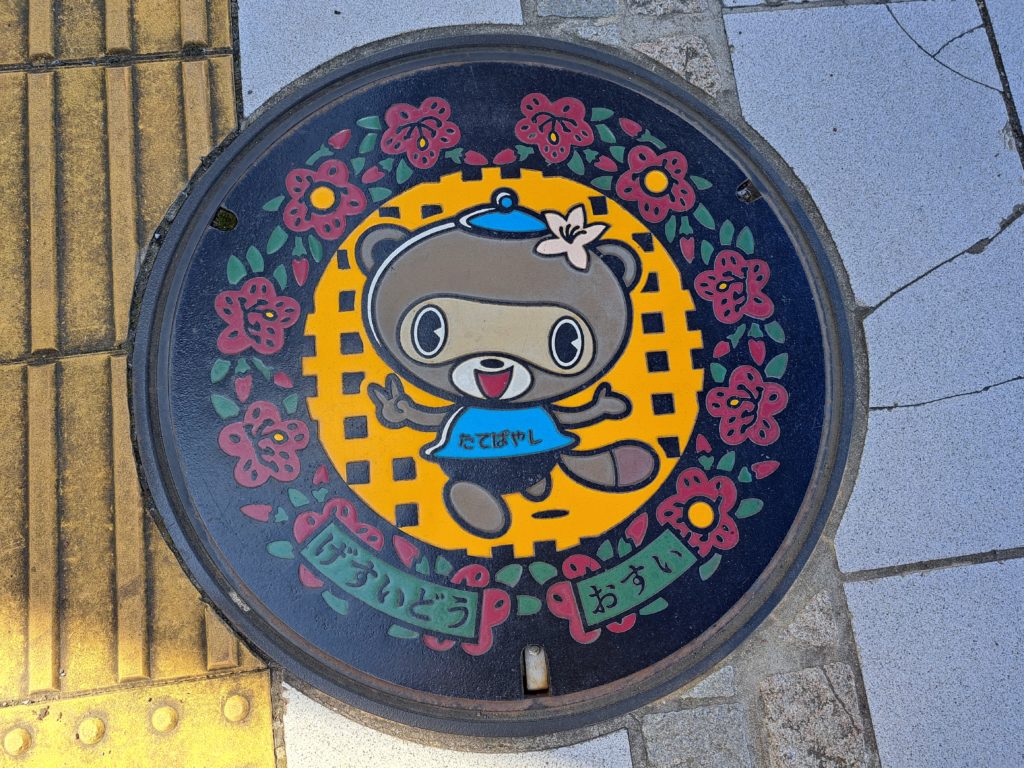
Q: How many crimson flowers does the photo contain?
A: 12